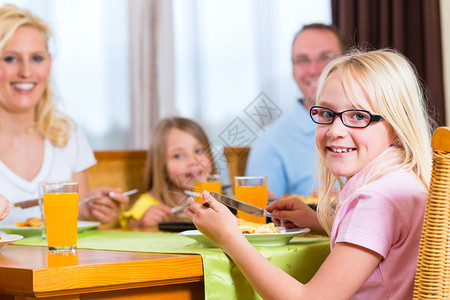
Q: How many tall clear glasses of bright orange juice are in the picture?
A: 3